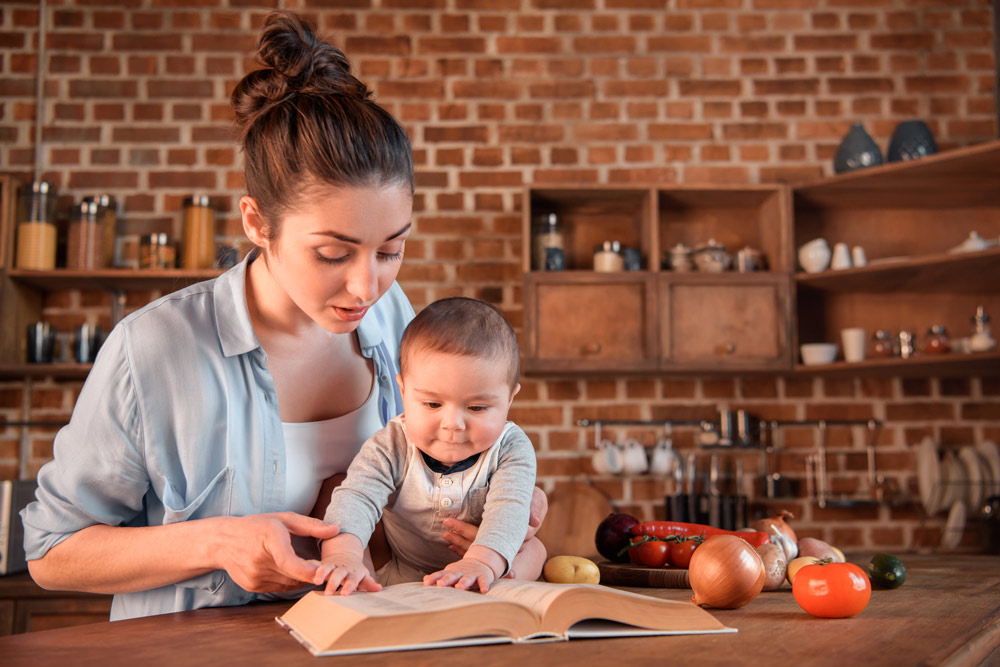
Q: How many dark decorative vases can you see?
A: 2